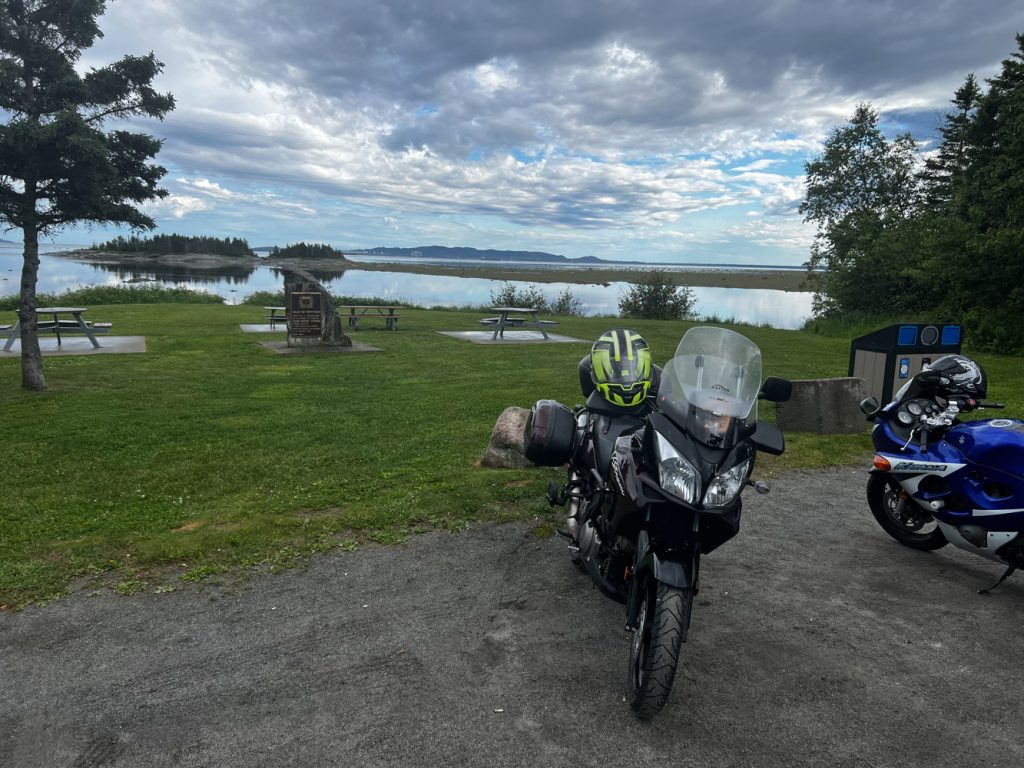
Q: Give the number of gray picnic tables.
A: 3